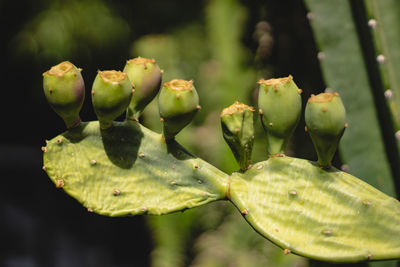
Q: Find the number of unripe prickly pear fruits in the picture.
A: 7